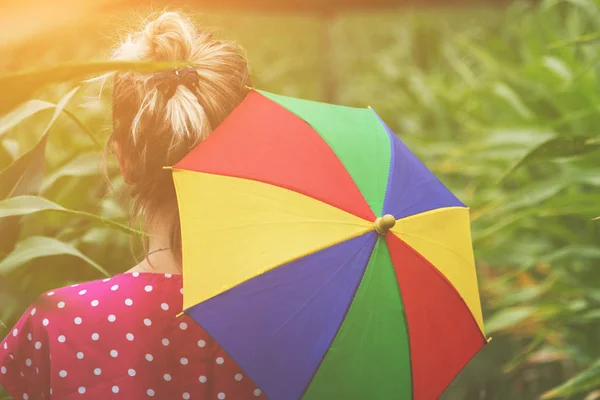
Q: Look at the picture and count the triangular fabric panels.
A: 8